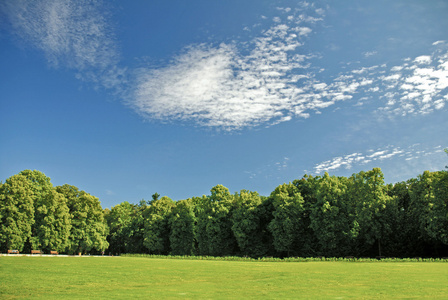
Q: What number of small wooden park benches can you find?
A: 3